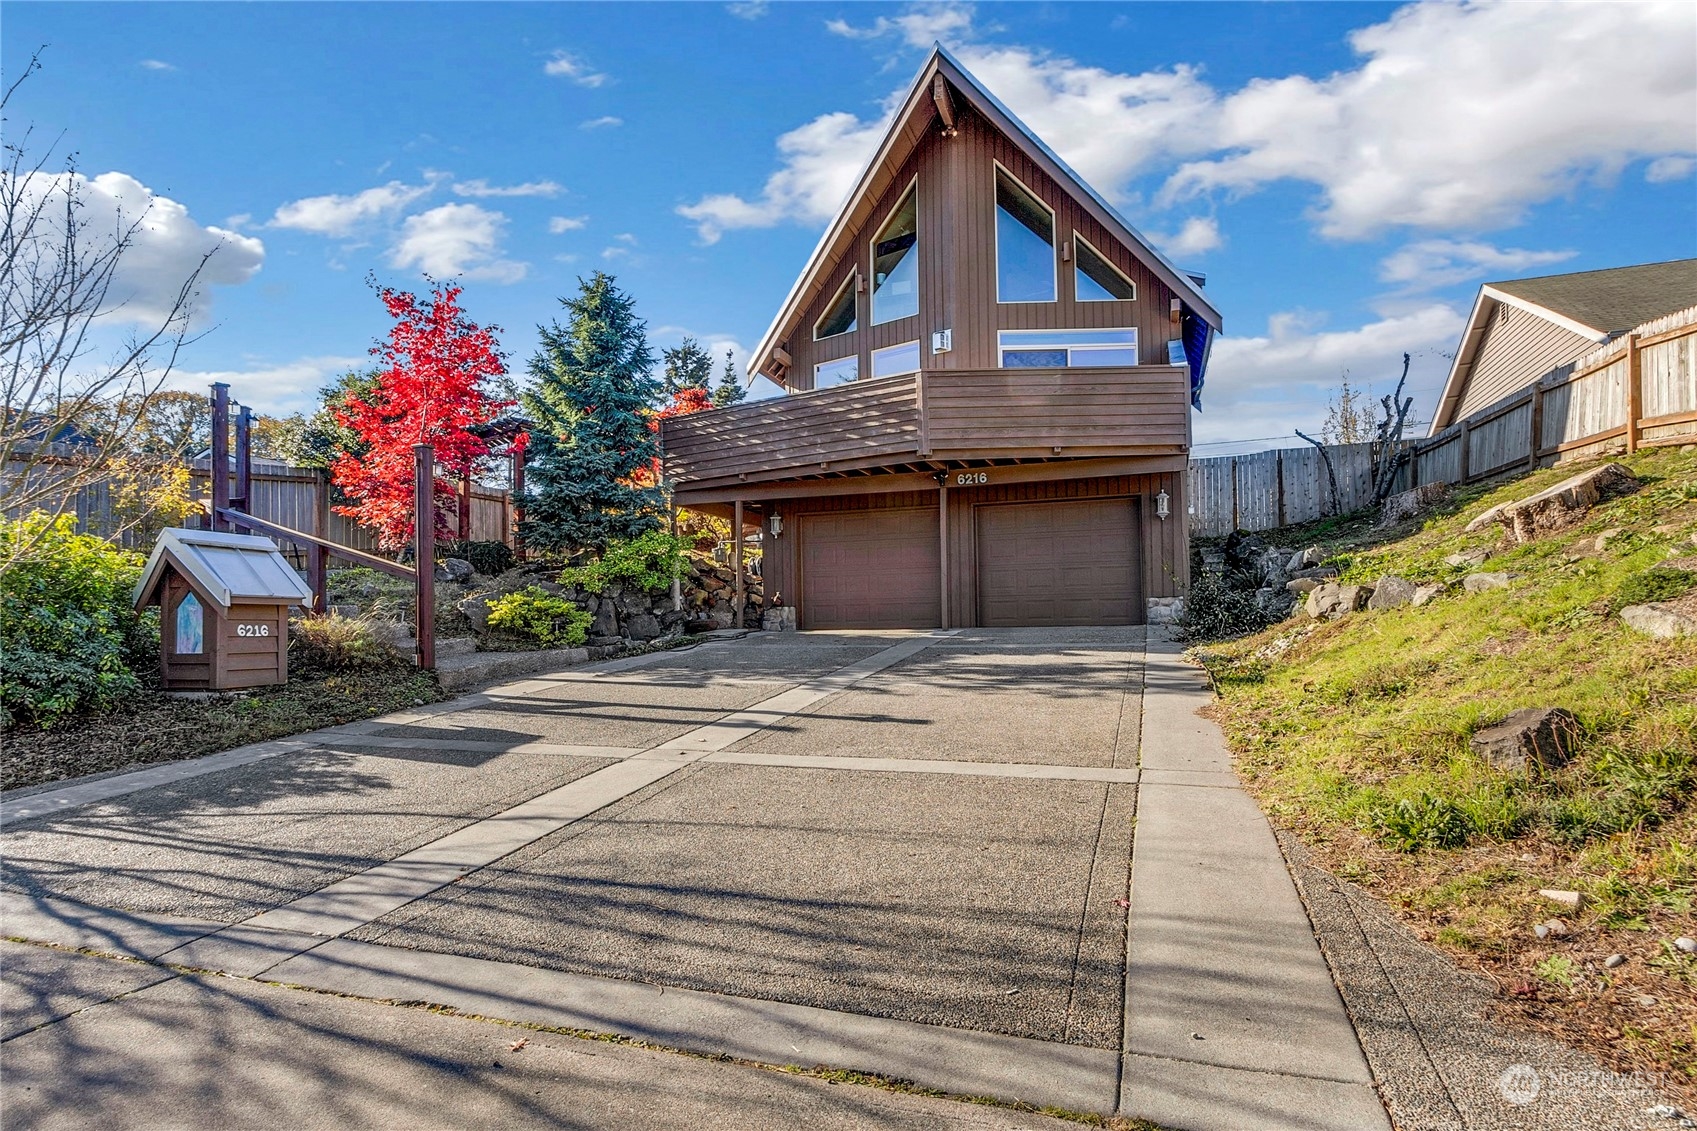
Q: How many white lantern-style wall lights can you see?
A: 2